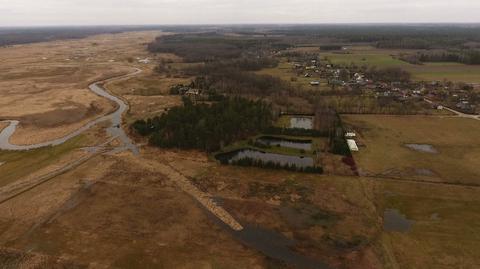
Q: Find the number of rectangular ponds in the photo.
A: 3